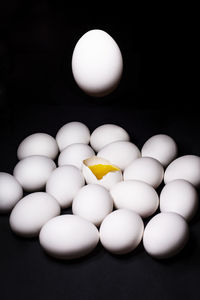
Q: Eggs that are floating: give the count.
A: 1